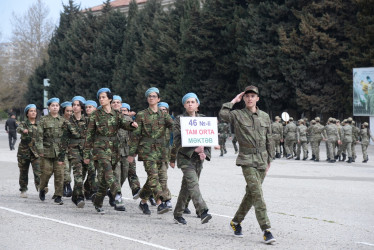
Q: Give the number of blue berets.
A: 11